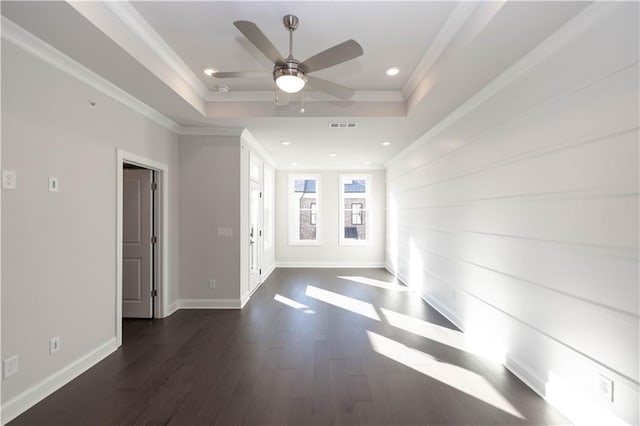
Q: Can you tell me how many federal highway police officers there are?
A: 0